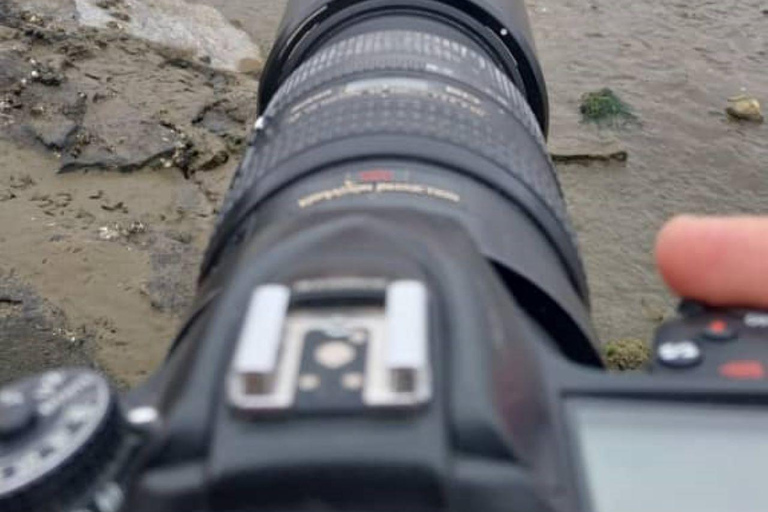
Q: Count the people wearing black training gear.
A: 0